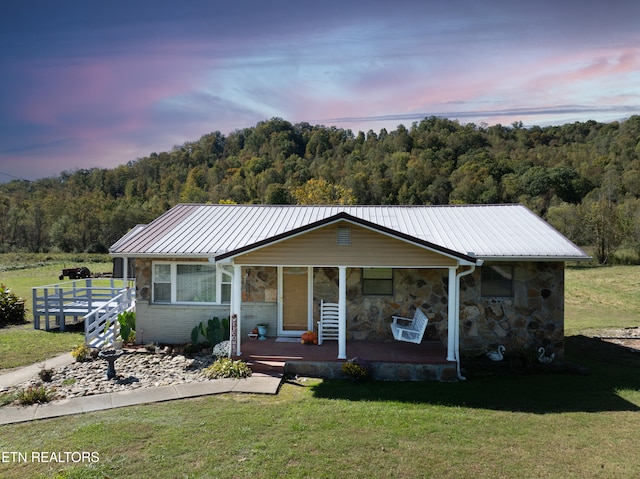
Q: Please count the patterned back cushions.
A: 0